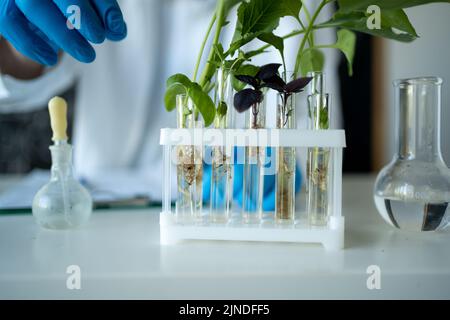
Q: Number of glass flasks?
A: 2